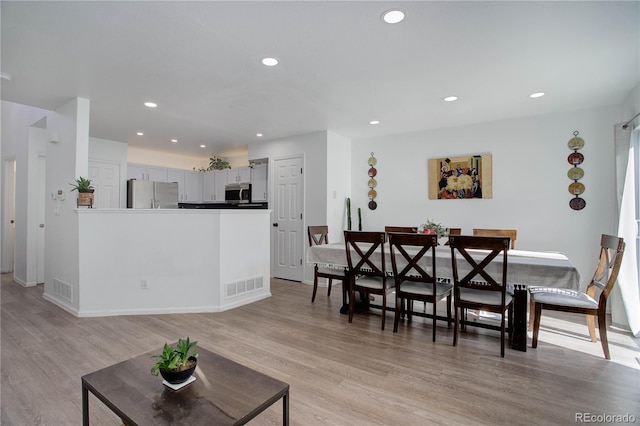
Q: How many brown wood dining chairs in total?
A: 8